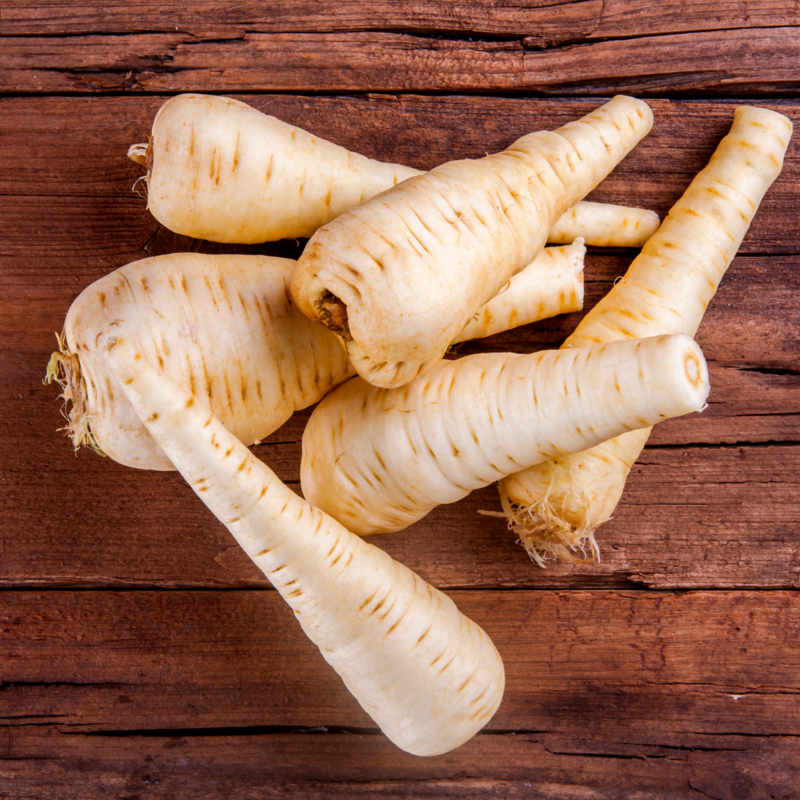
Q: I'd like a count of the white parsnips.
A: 6